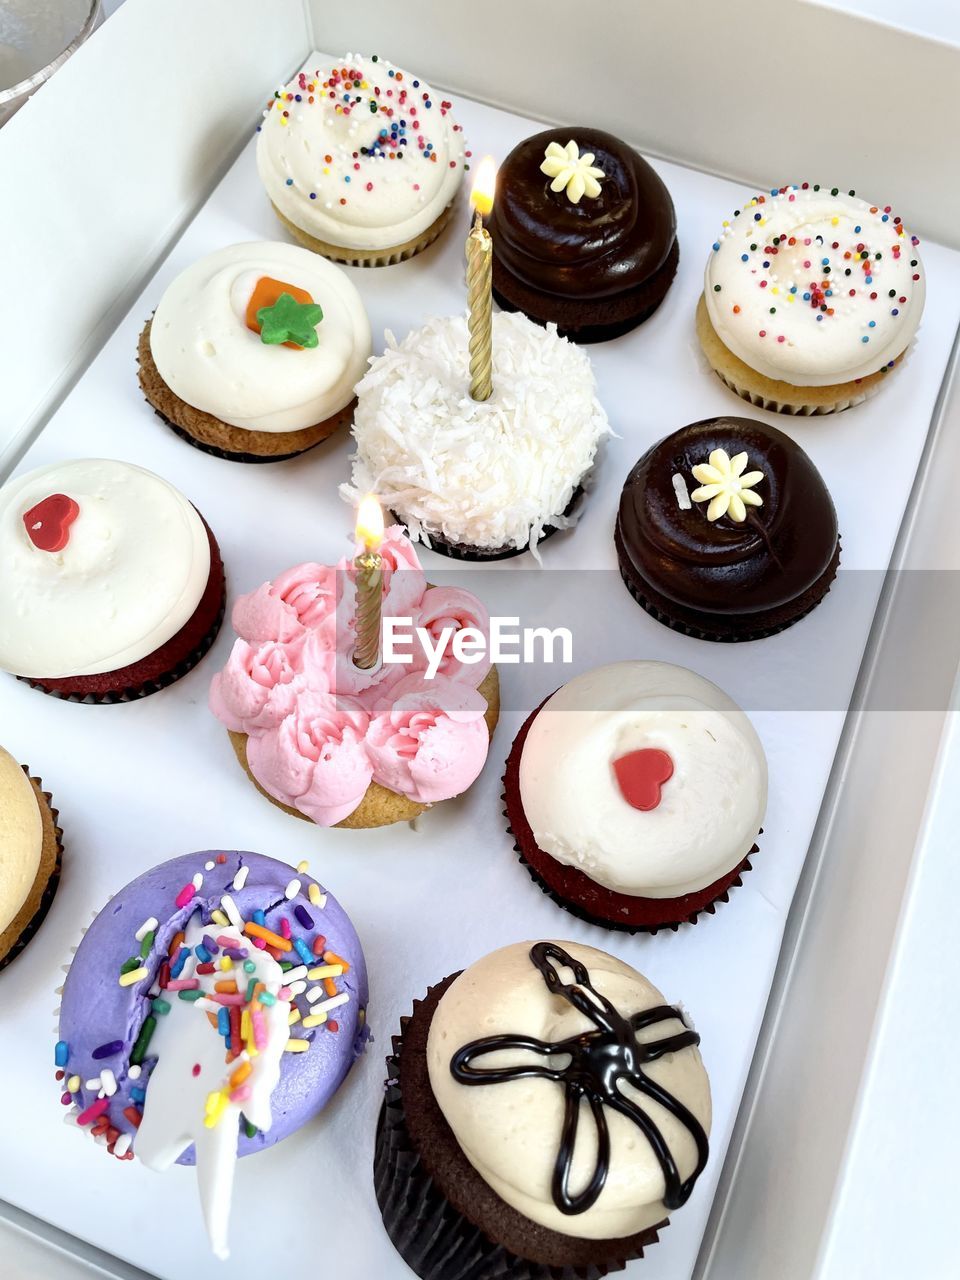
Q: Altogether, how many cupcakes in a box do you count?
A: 12